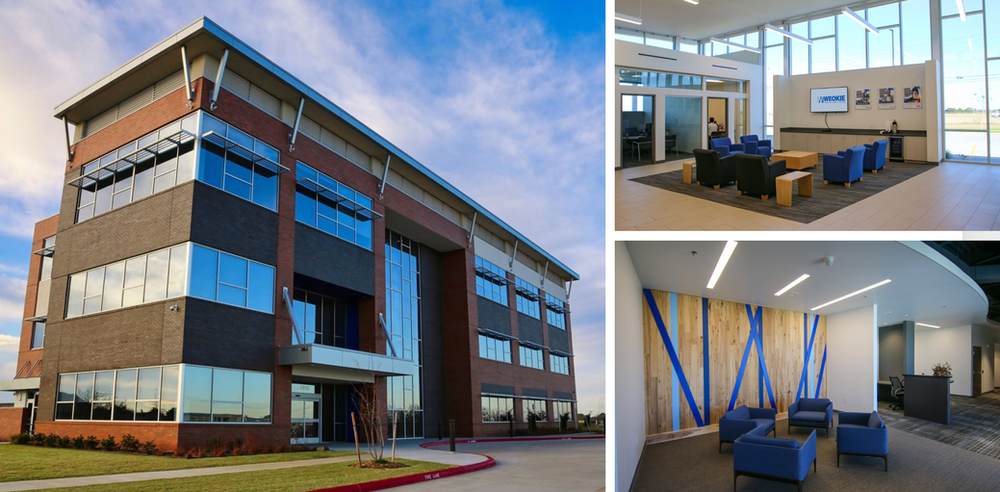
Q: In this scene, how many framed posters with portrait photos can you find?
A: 3